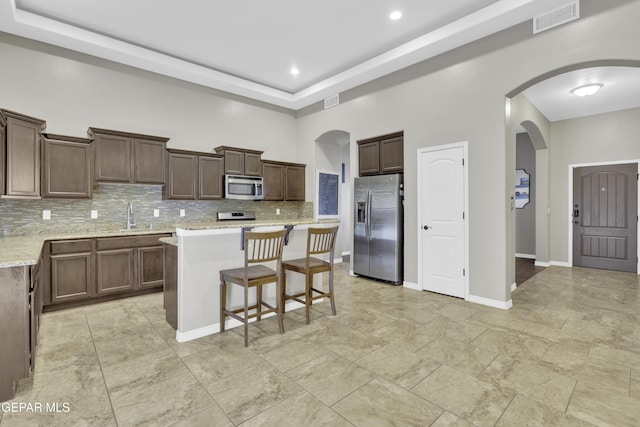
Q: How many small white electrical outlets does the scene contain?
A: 5